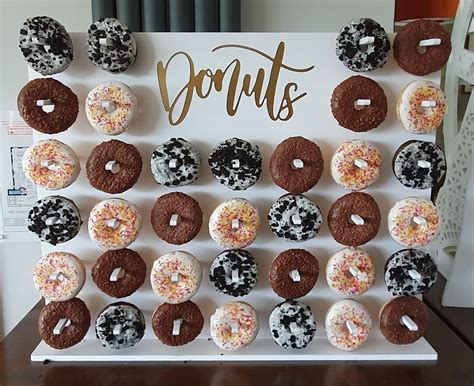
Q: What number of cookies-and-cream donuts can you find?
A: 12